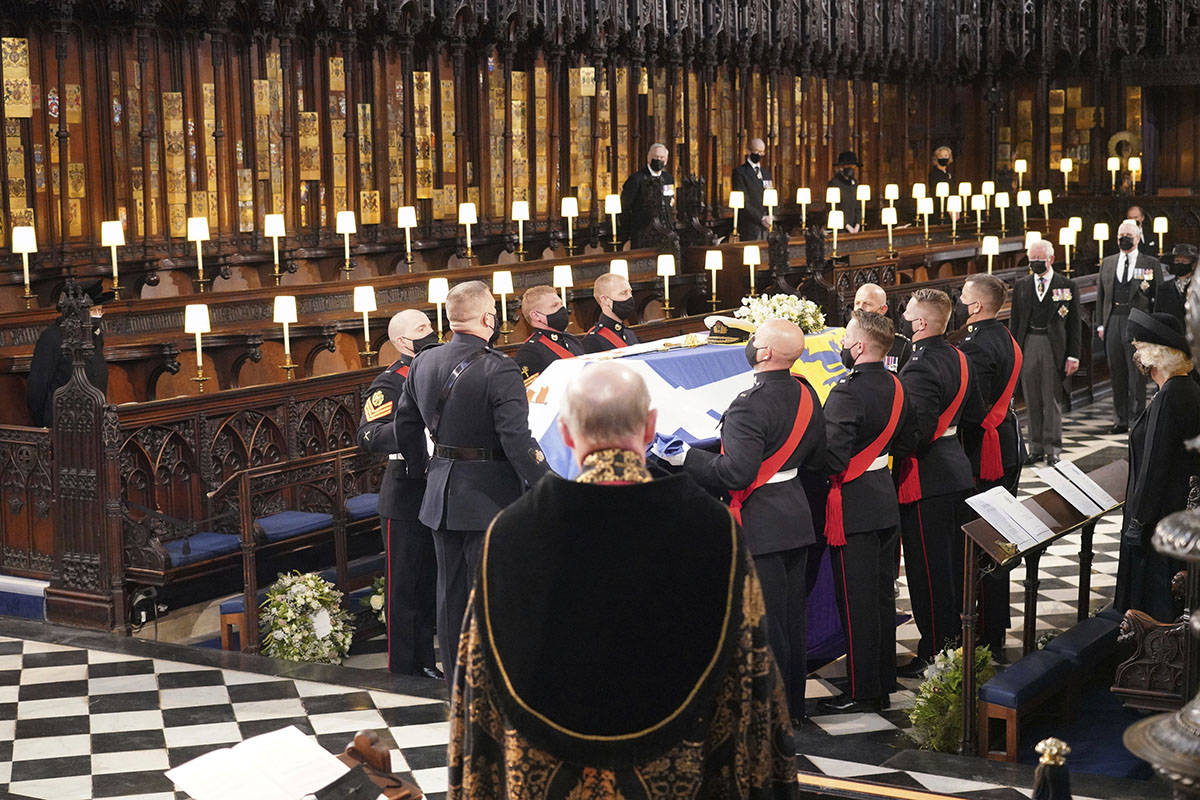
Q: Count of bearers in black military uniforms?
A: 9